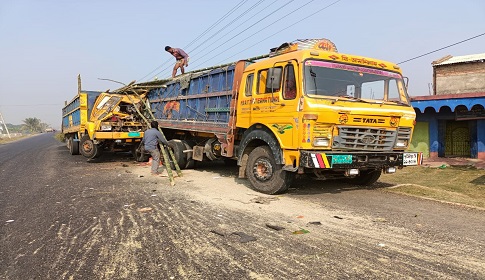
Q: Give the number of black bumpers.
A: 1